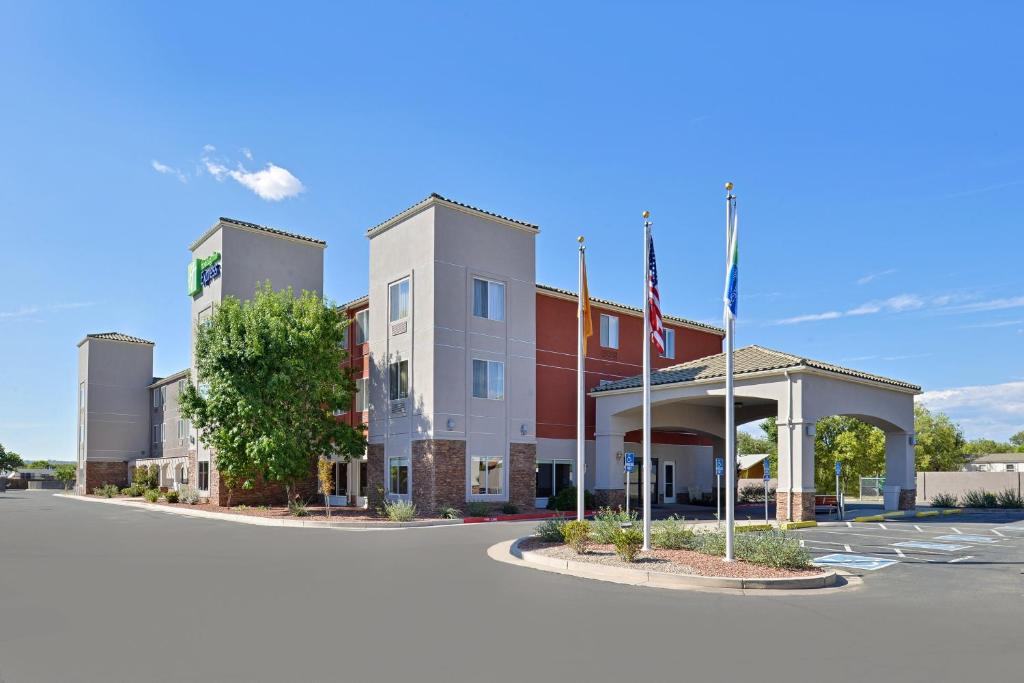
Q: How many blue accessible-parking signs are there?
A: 4